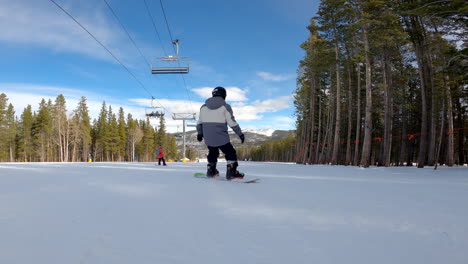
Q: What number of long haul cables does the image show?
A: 4